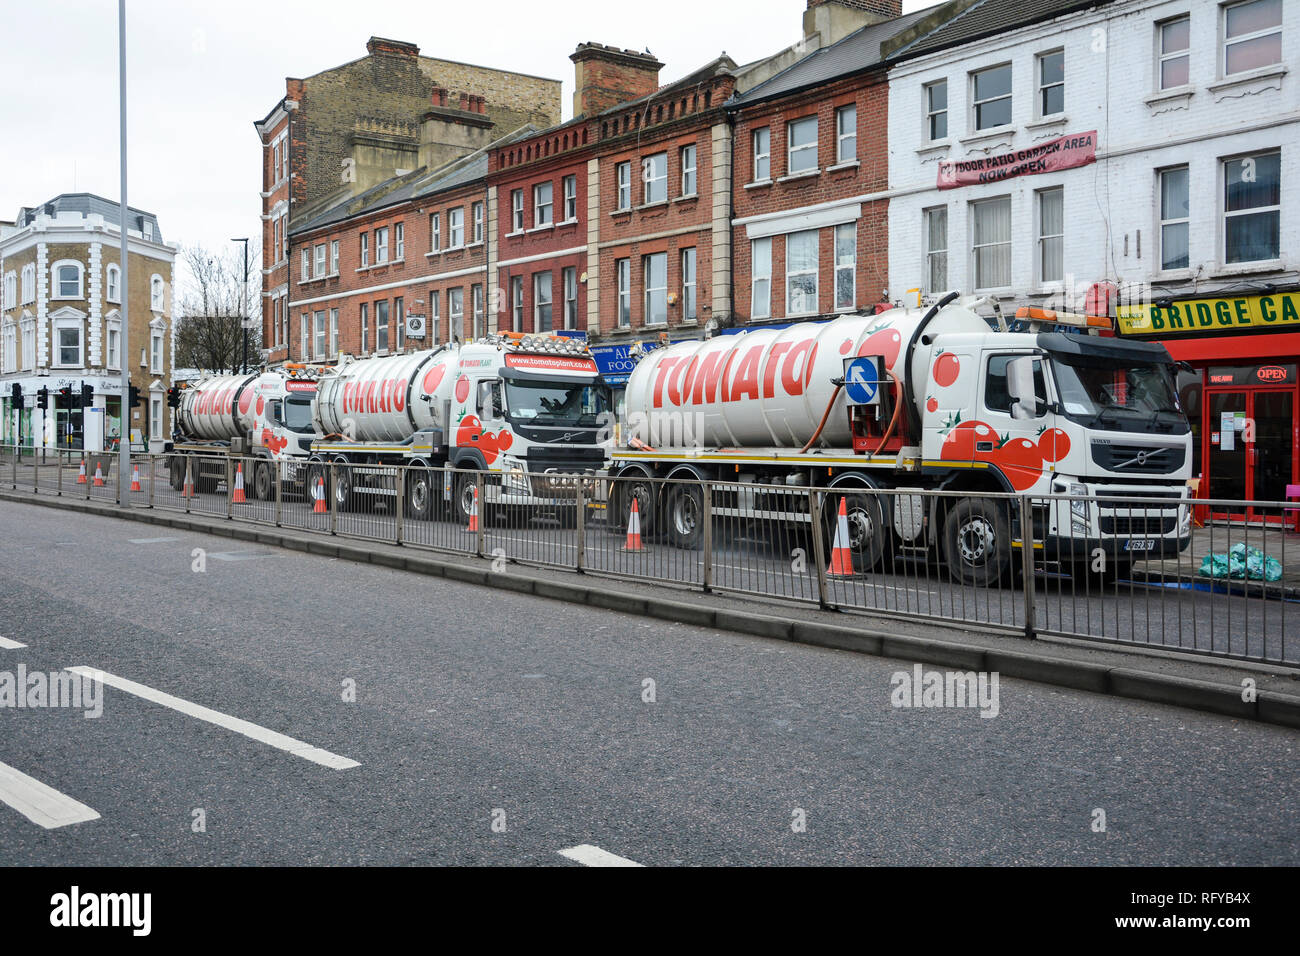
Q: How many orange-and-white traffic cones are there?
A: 9